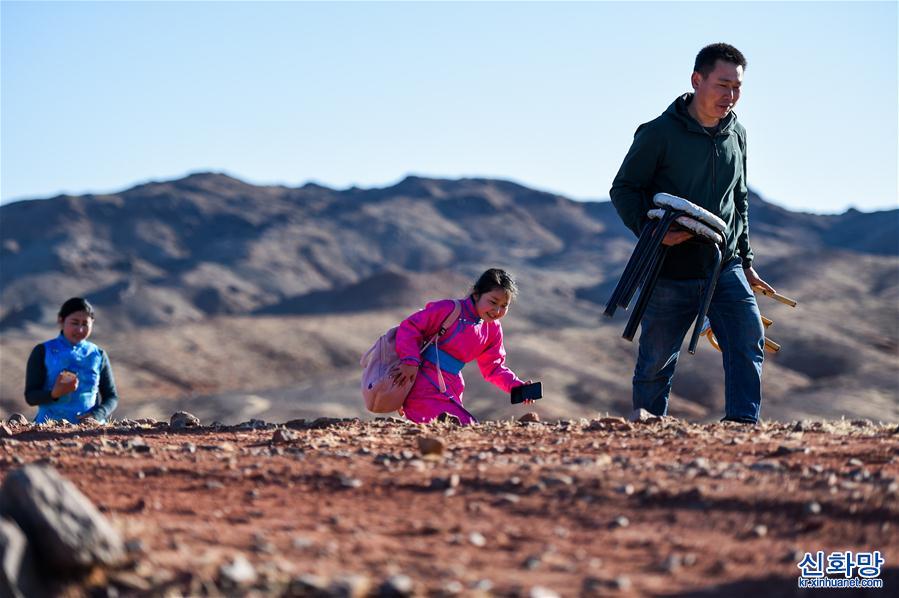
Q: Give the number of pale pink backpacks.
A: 1